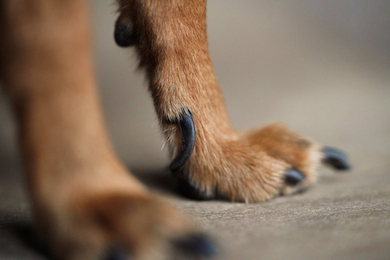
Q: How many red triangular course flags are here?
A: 0